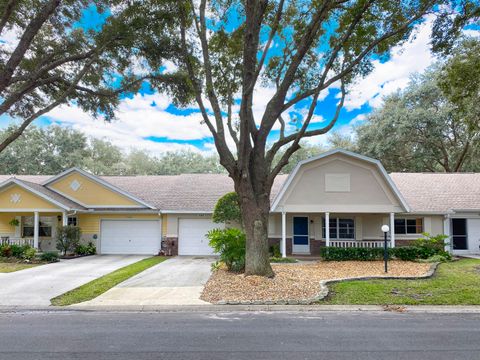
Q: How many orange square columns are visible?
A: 0